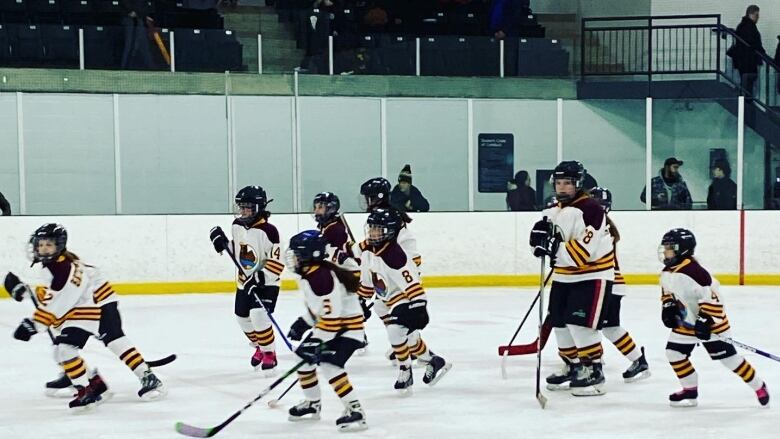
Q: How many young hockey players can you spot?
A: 9